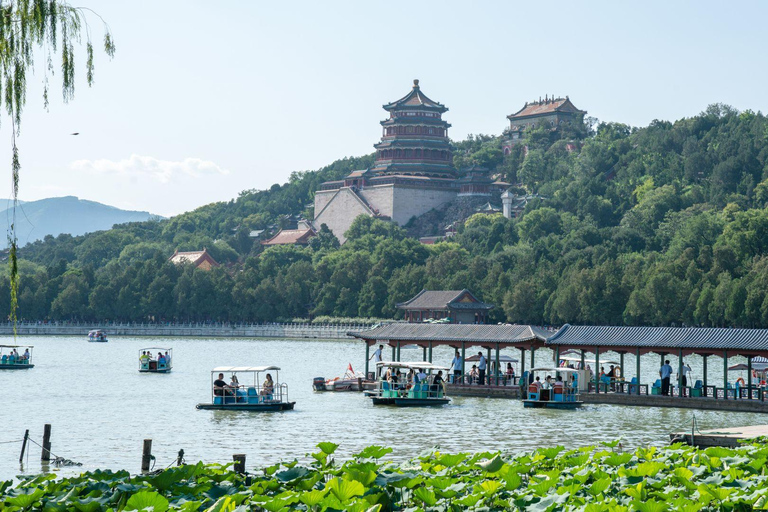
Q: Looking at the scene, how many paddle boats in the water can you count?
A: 6